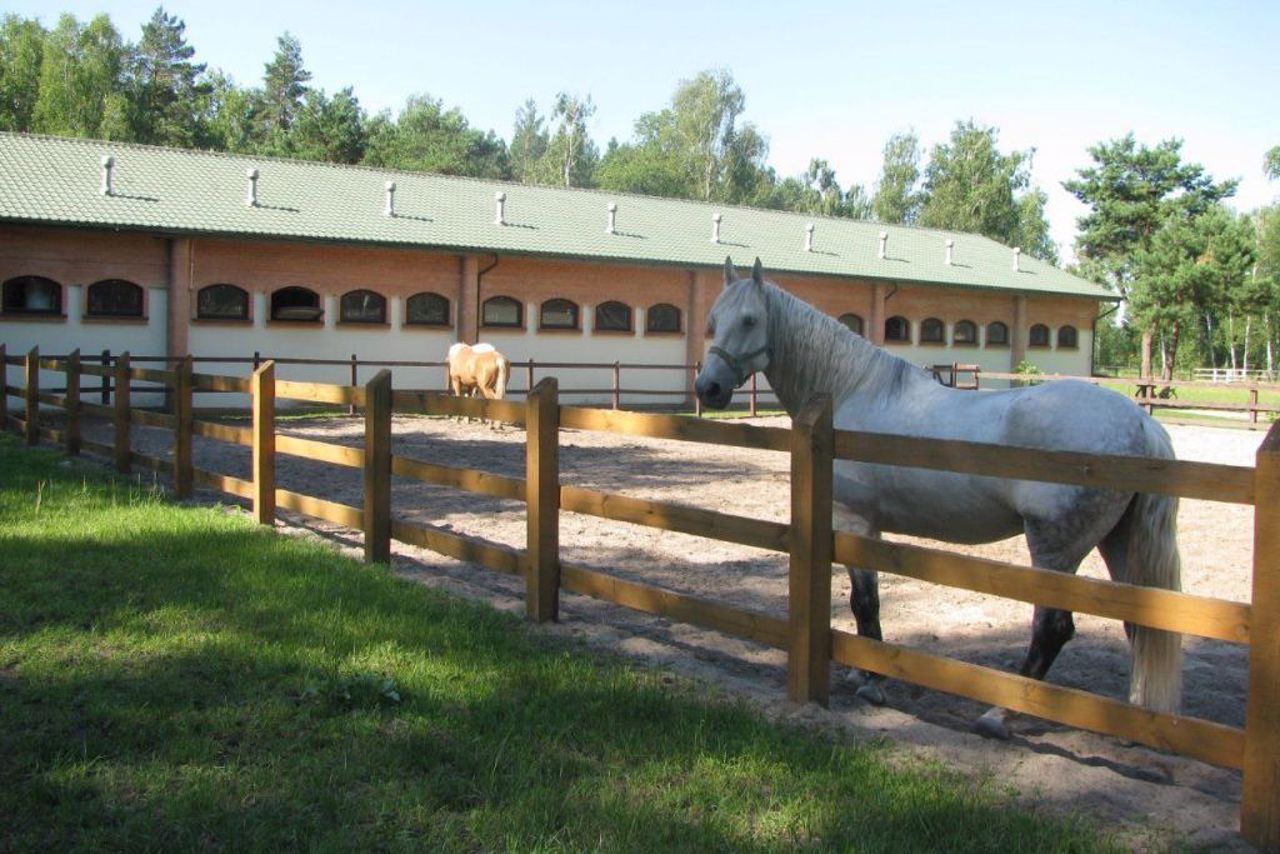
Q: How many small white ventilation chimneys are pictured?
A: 10